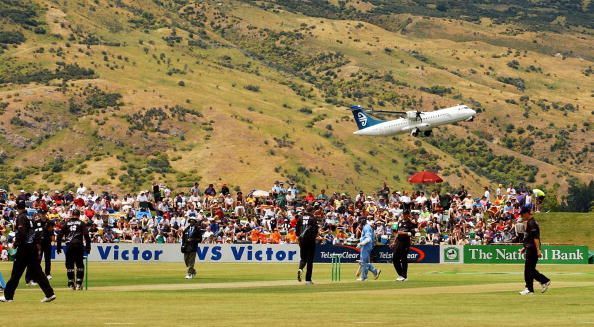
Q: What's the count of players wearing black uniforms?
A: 6